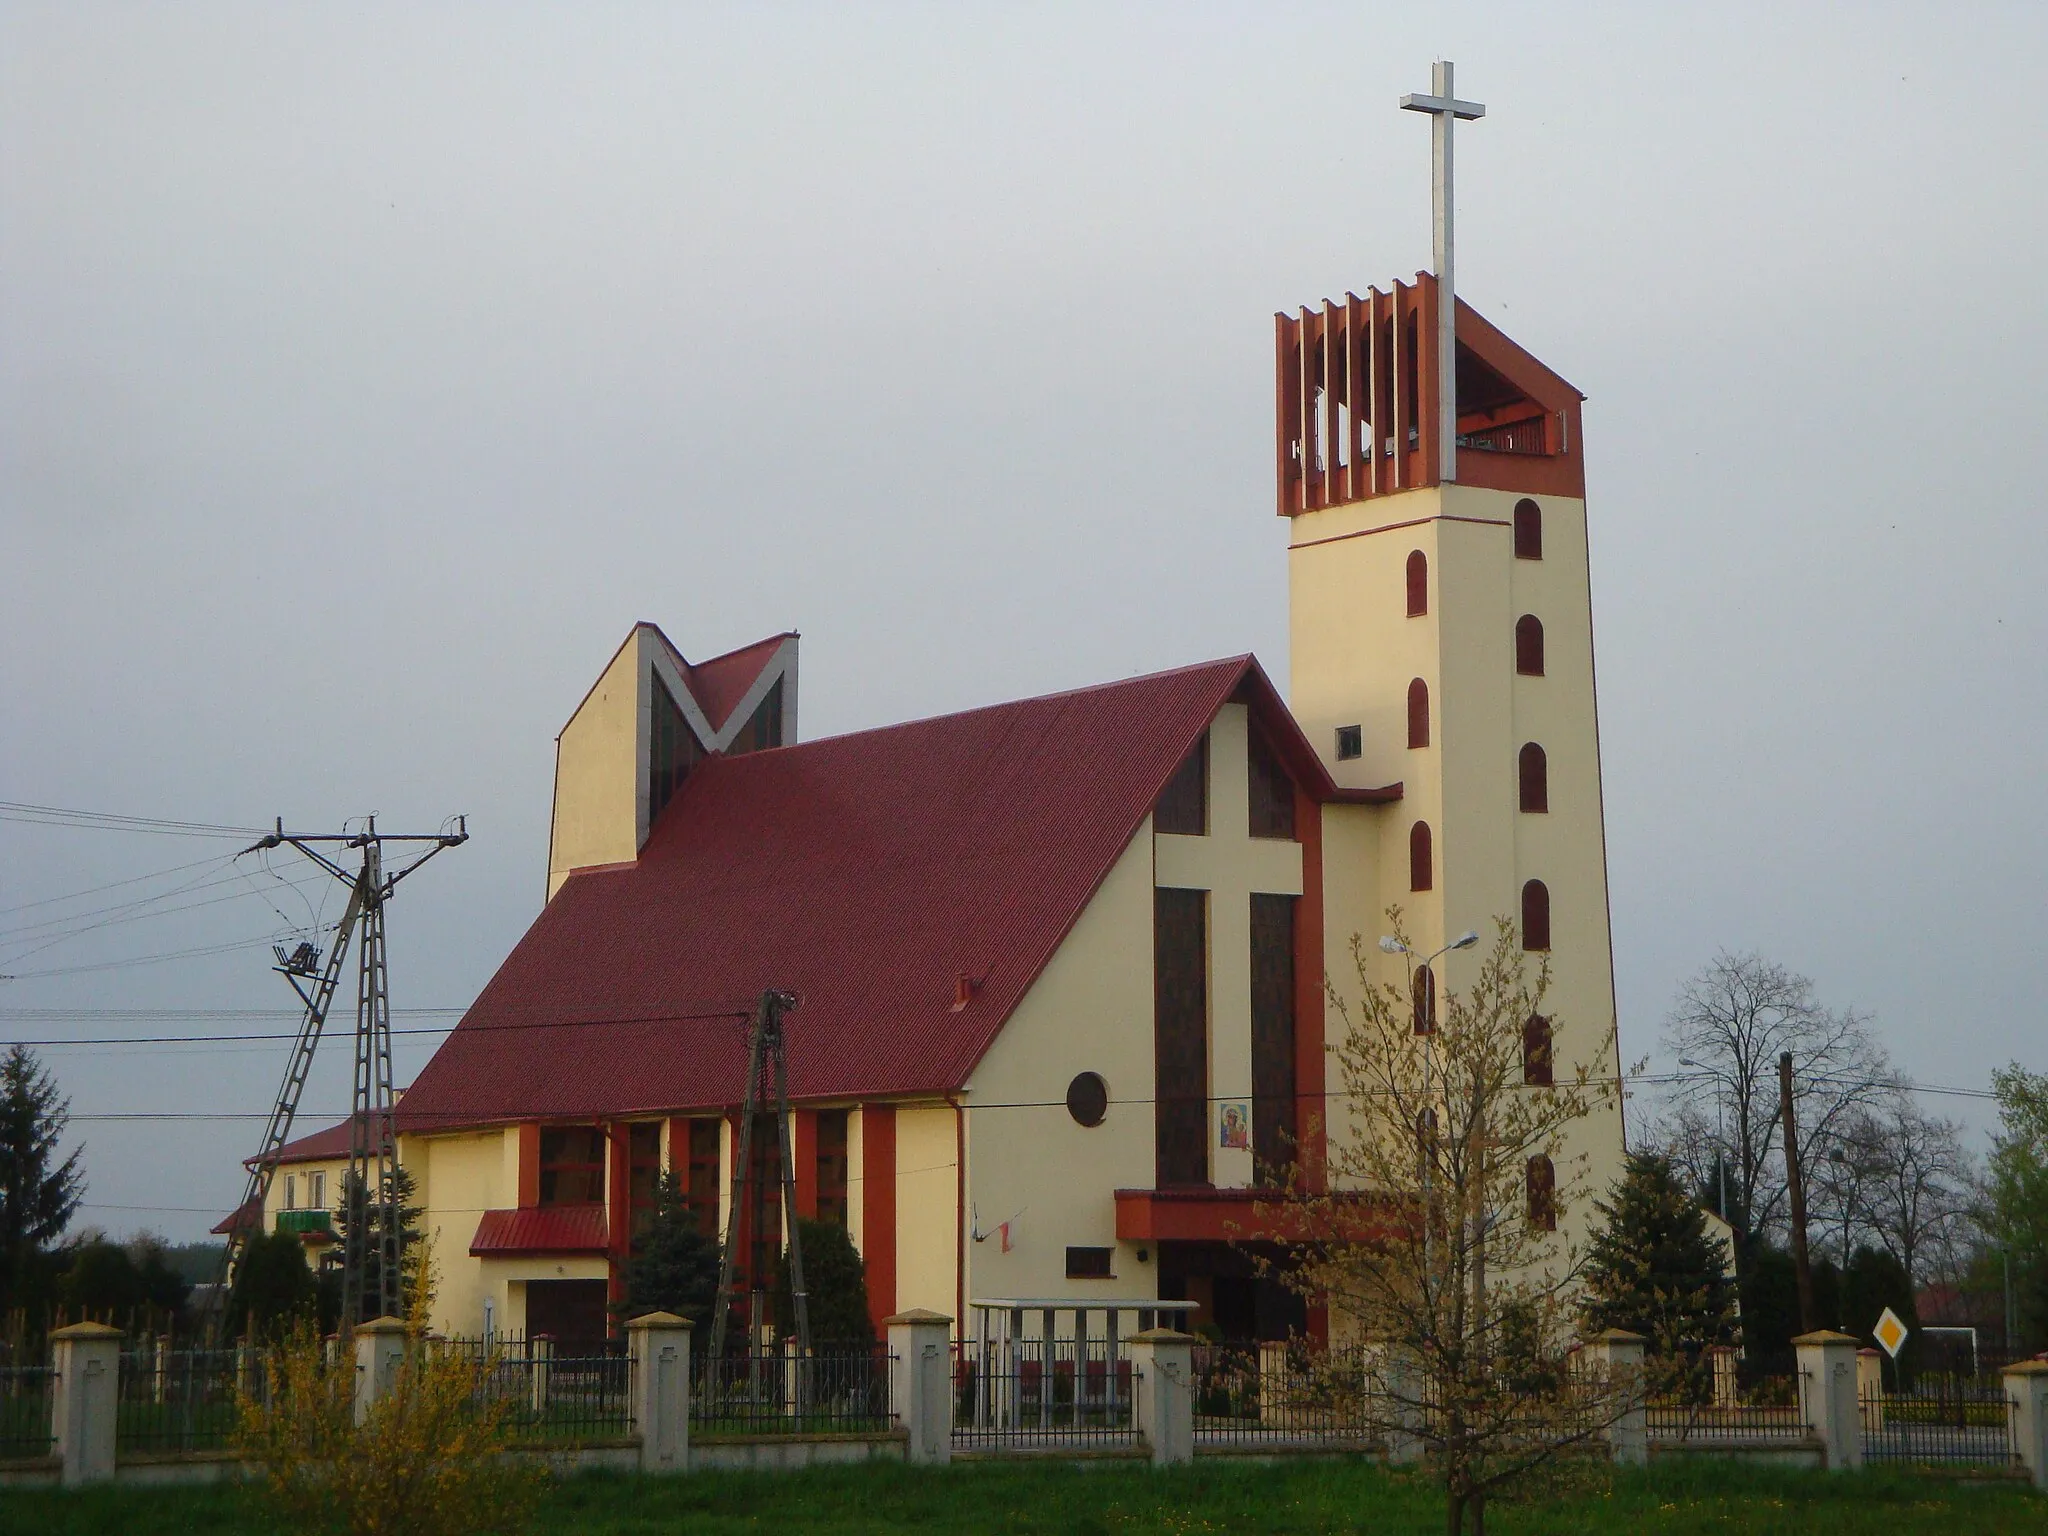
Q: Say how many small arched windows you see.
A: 11